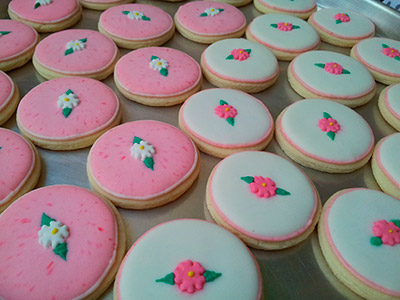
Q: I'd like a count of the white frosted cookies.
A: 13